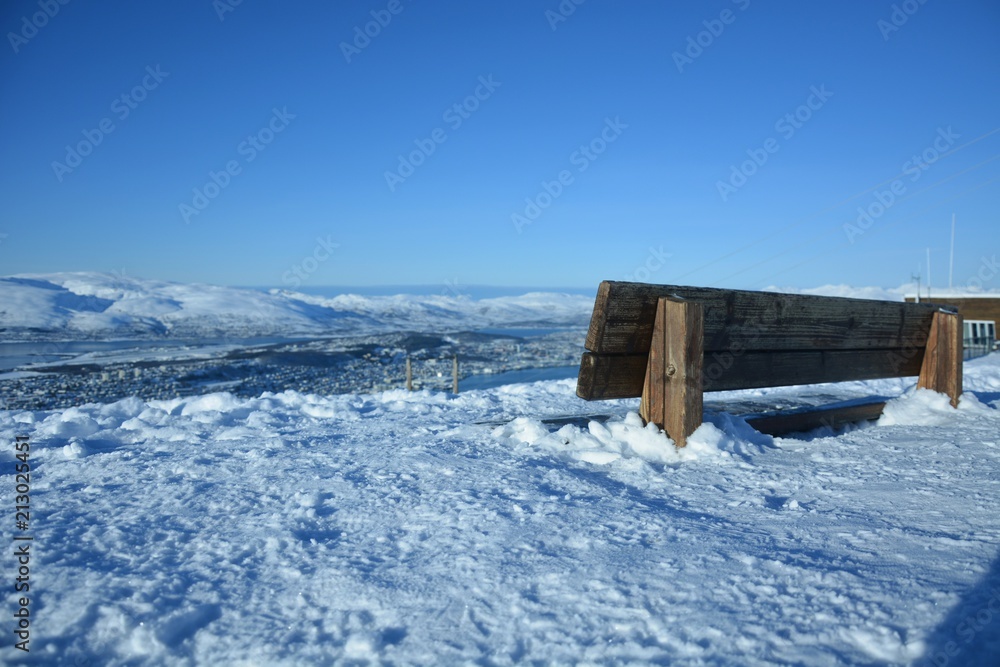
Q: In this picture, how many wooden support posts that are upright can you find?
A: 2